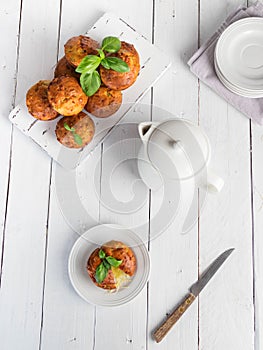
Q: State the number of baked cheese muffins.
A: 8